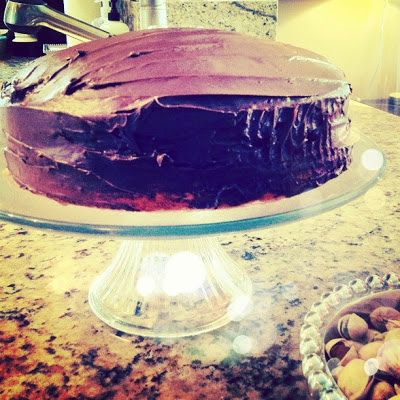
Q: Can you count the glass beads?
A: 12